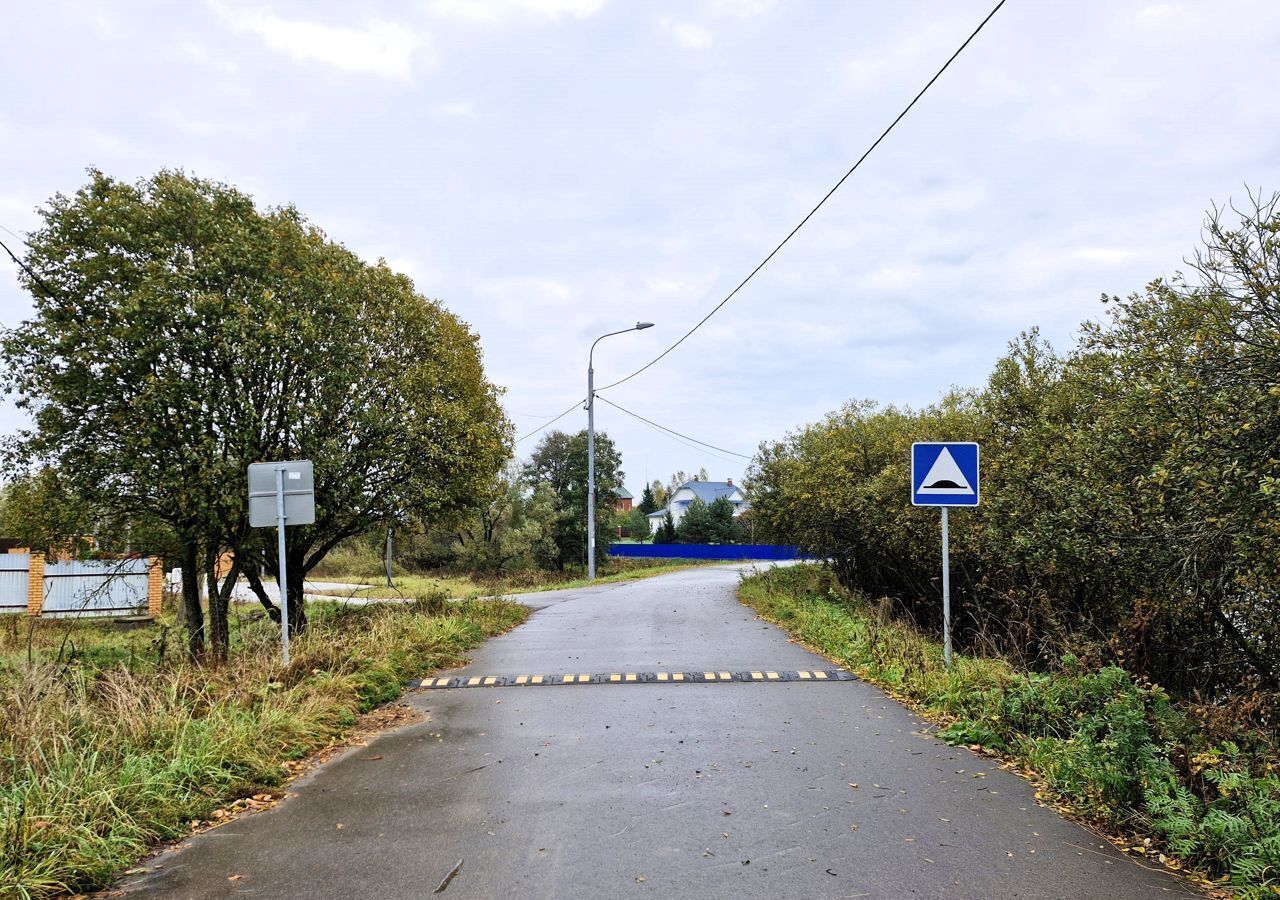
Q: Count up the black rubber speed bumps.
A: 1